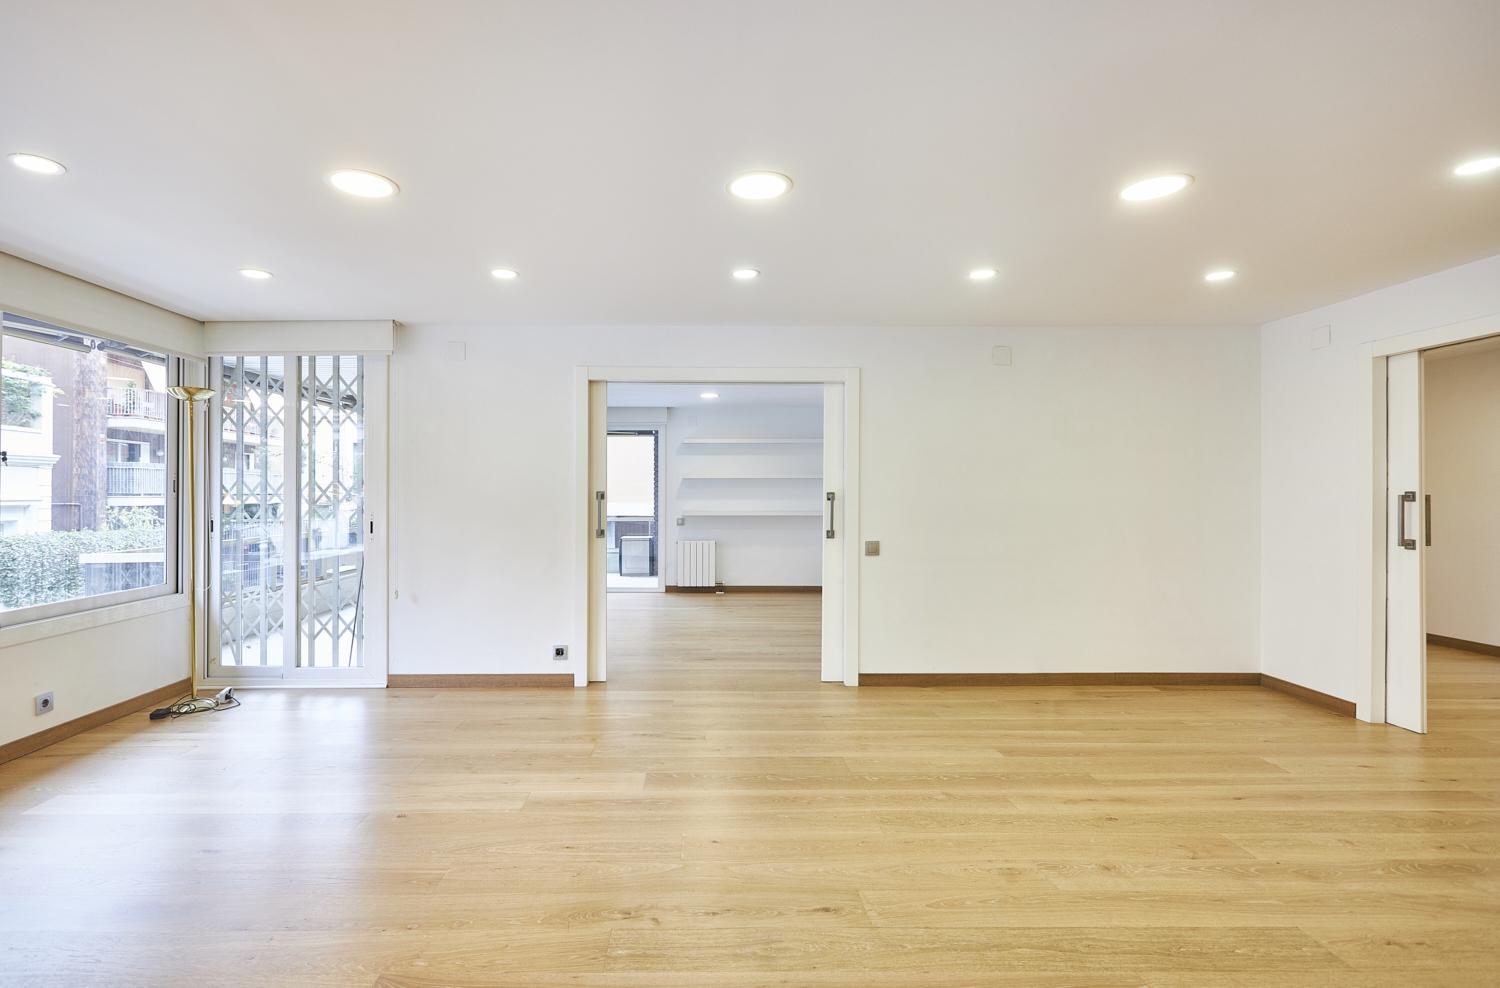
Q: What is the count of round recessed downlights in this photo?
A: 11